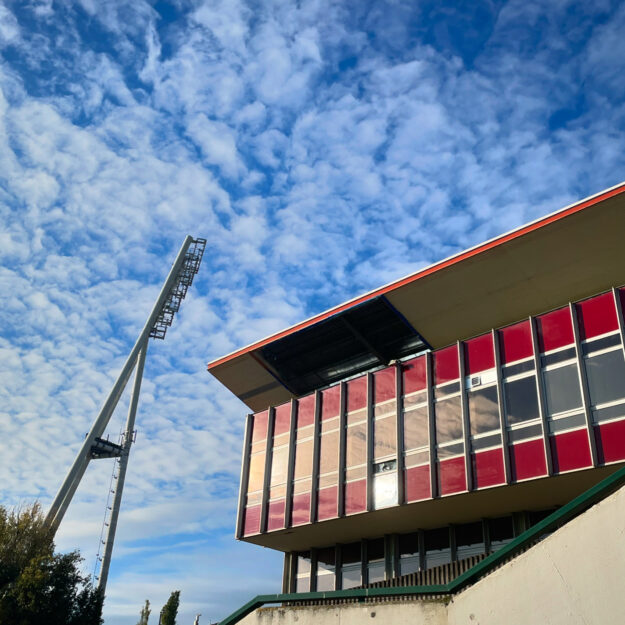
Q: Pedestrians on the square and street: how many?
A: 0